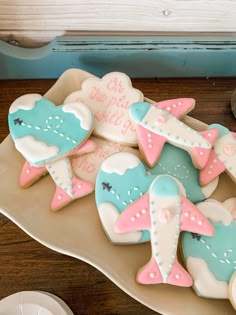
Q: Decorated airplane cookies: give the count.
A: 4